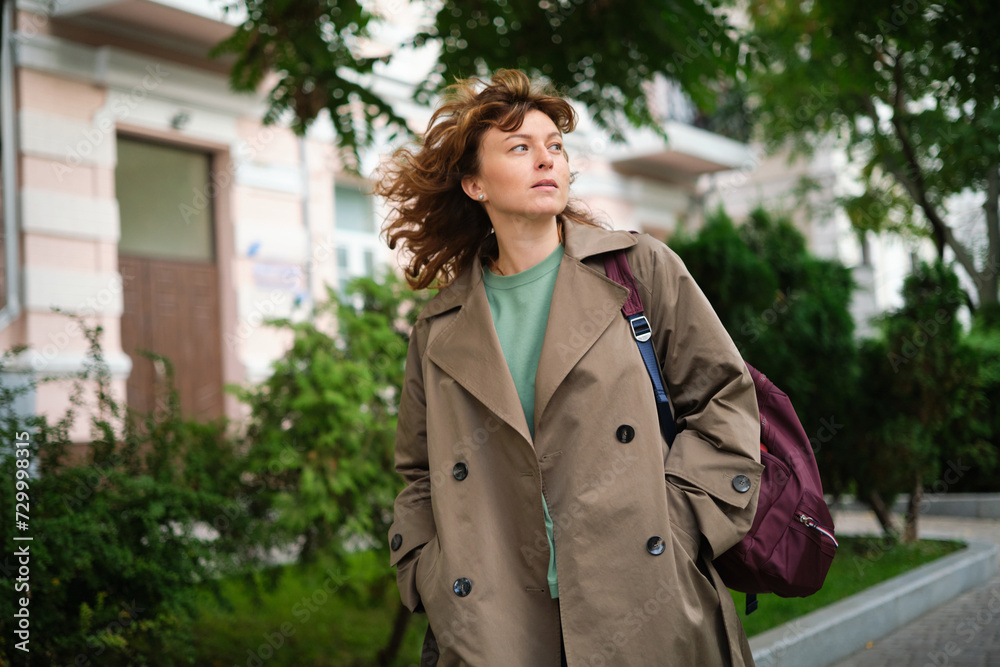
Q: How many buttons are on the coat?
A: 6